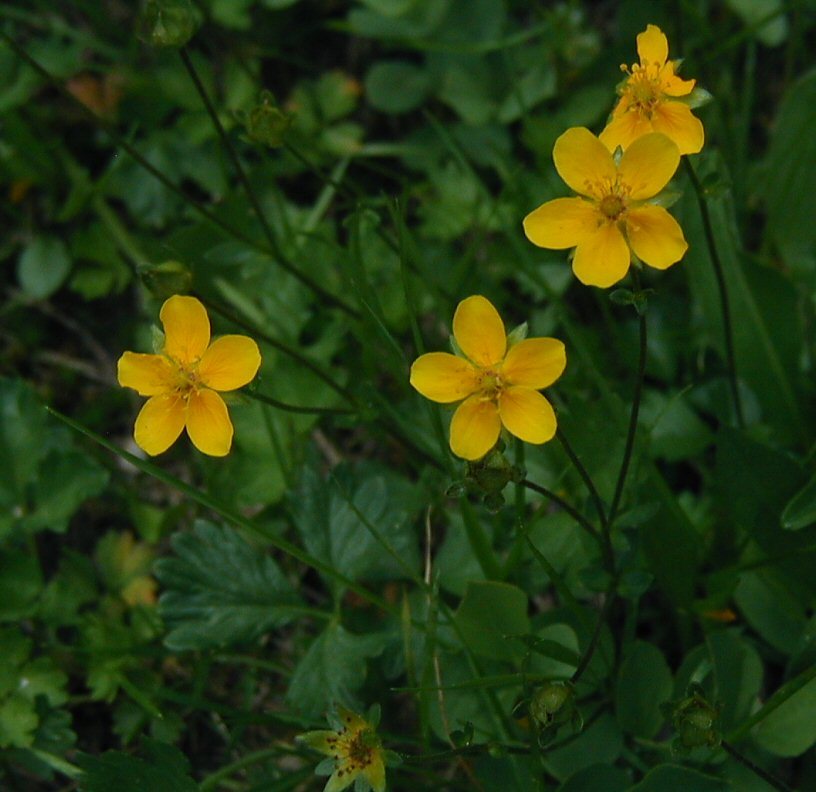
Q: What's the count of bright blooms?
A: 4